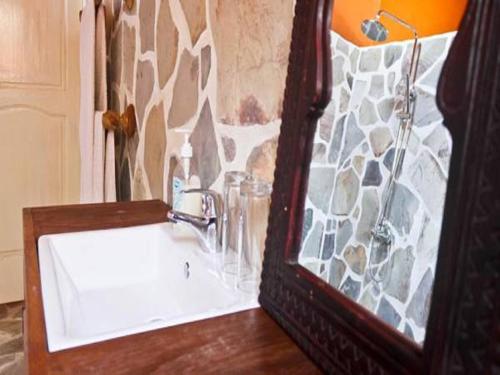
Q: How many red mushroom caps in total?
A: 0